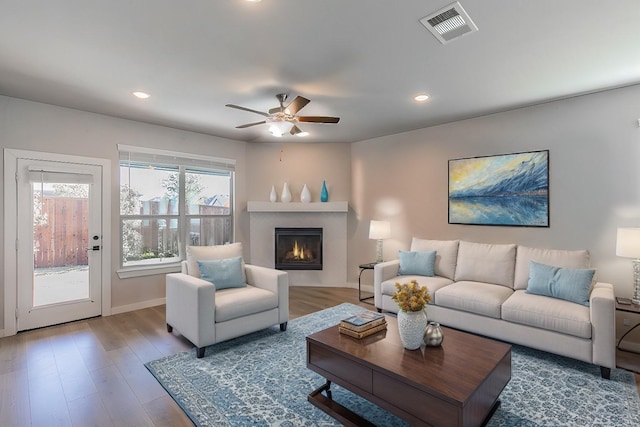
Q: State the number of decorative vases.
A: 6